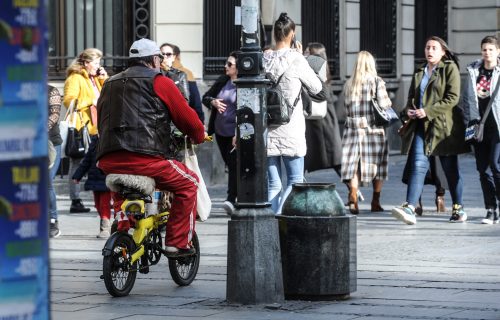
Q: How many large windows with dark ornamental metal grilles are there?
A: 5